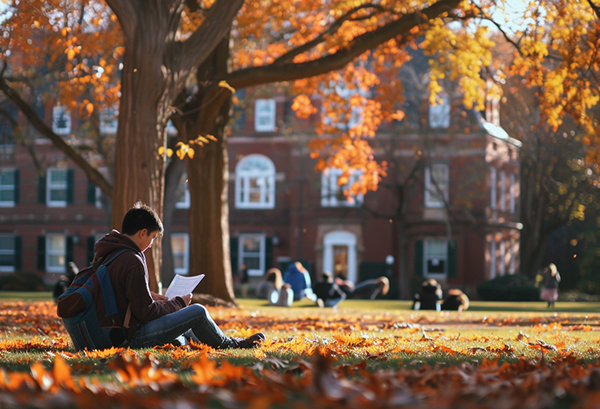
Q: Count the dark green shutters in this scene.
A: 12